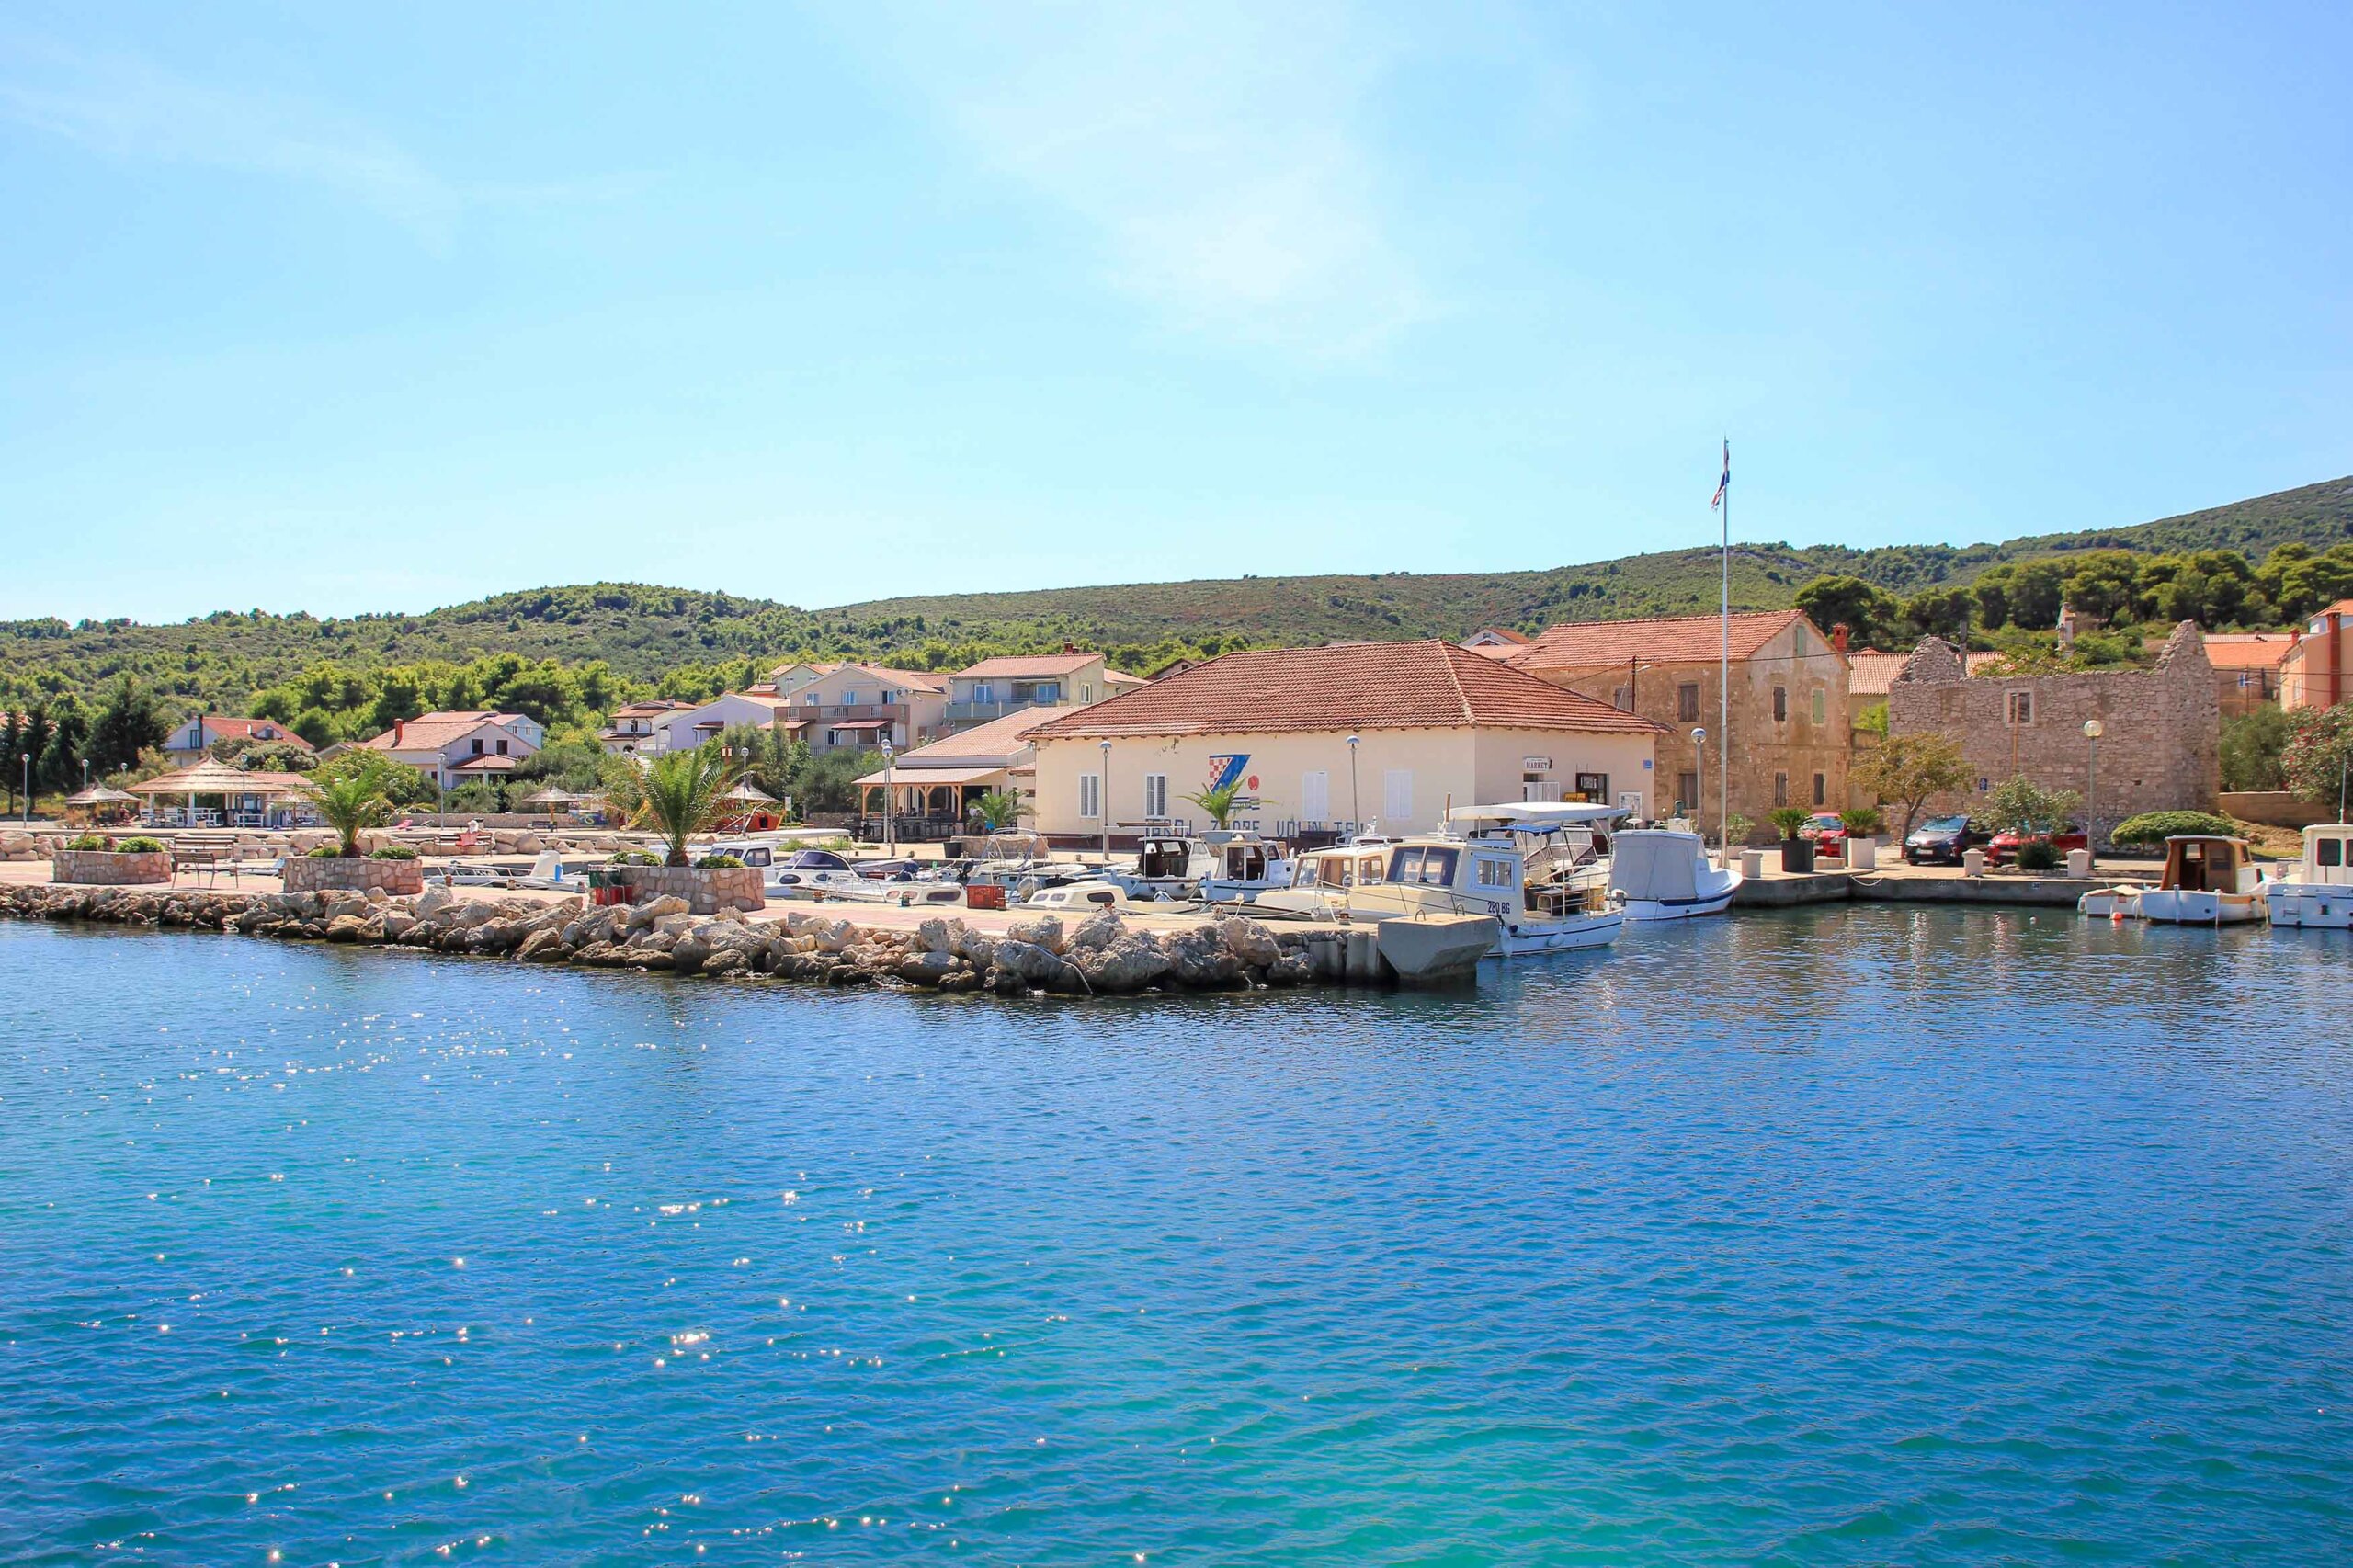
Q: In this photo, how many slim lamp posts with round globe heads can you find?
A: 12